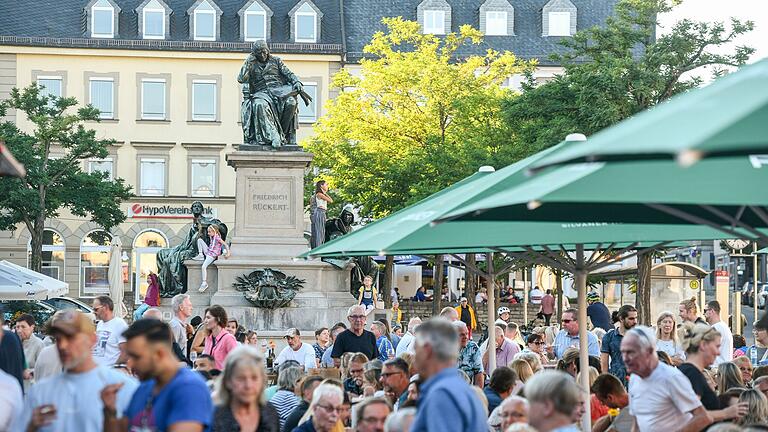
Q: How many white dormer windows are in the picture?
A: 8